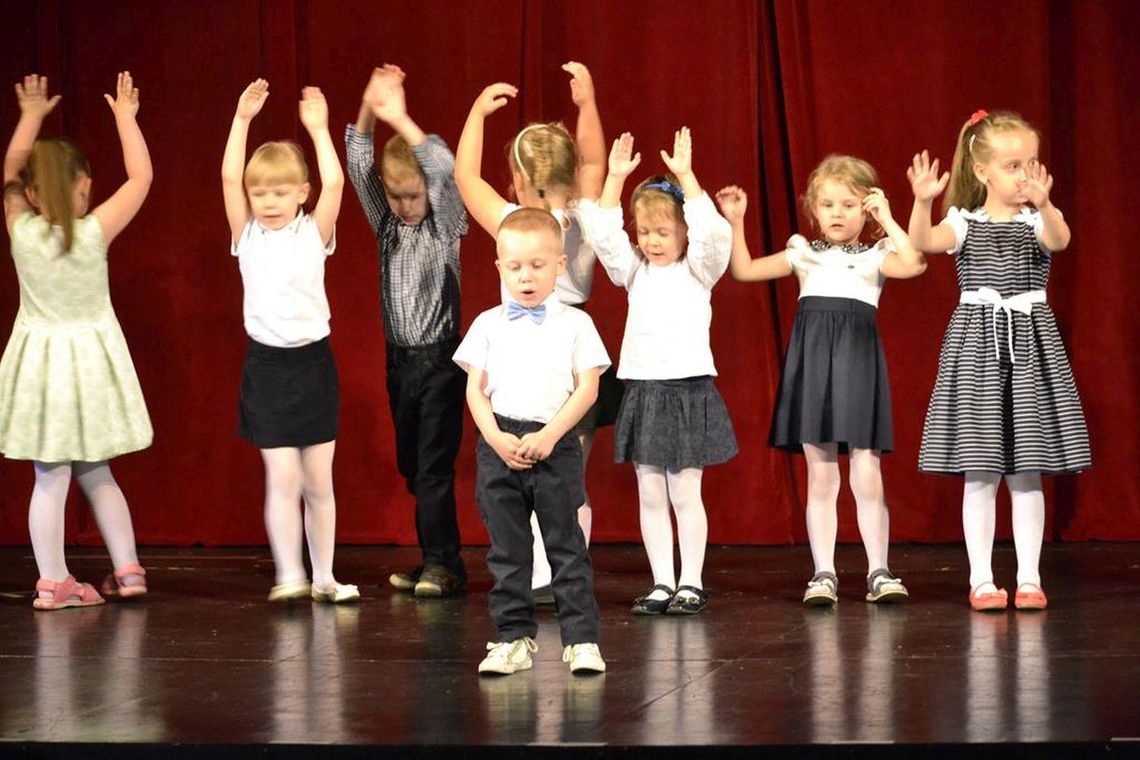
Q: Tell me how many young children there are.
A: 8